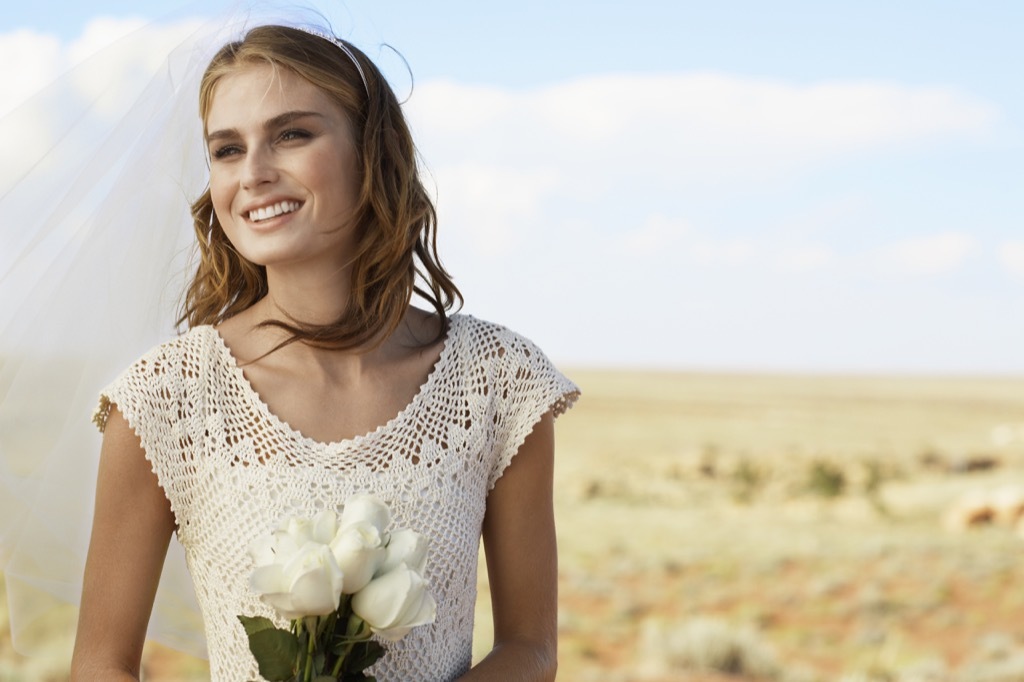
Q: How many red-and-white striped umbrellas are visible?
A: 0